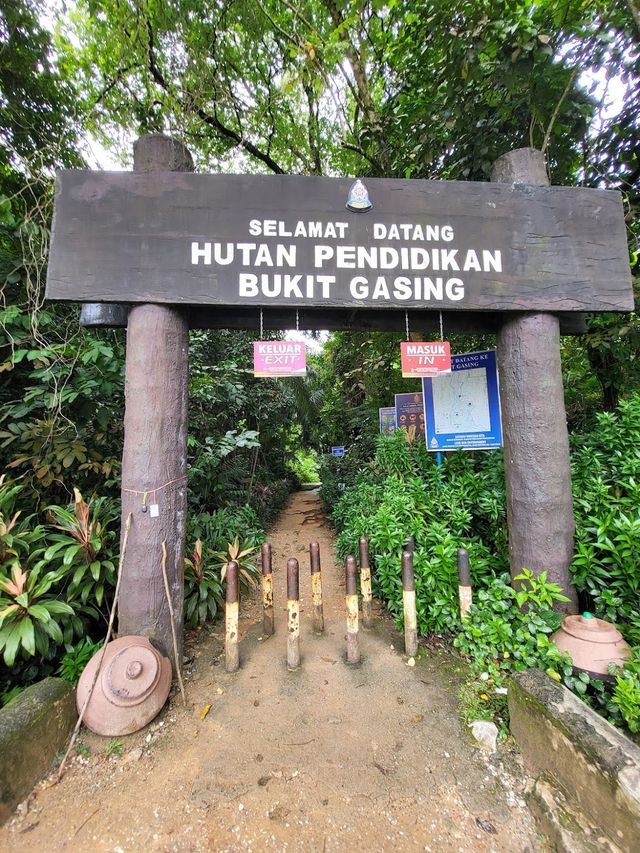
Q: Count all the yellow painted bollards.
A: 8